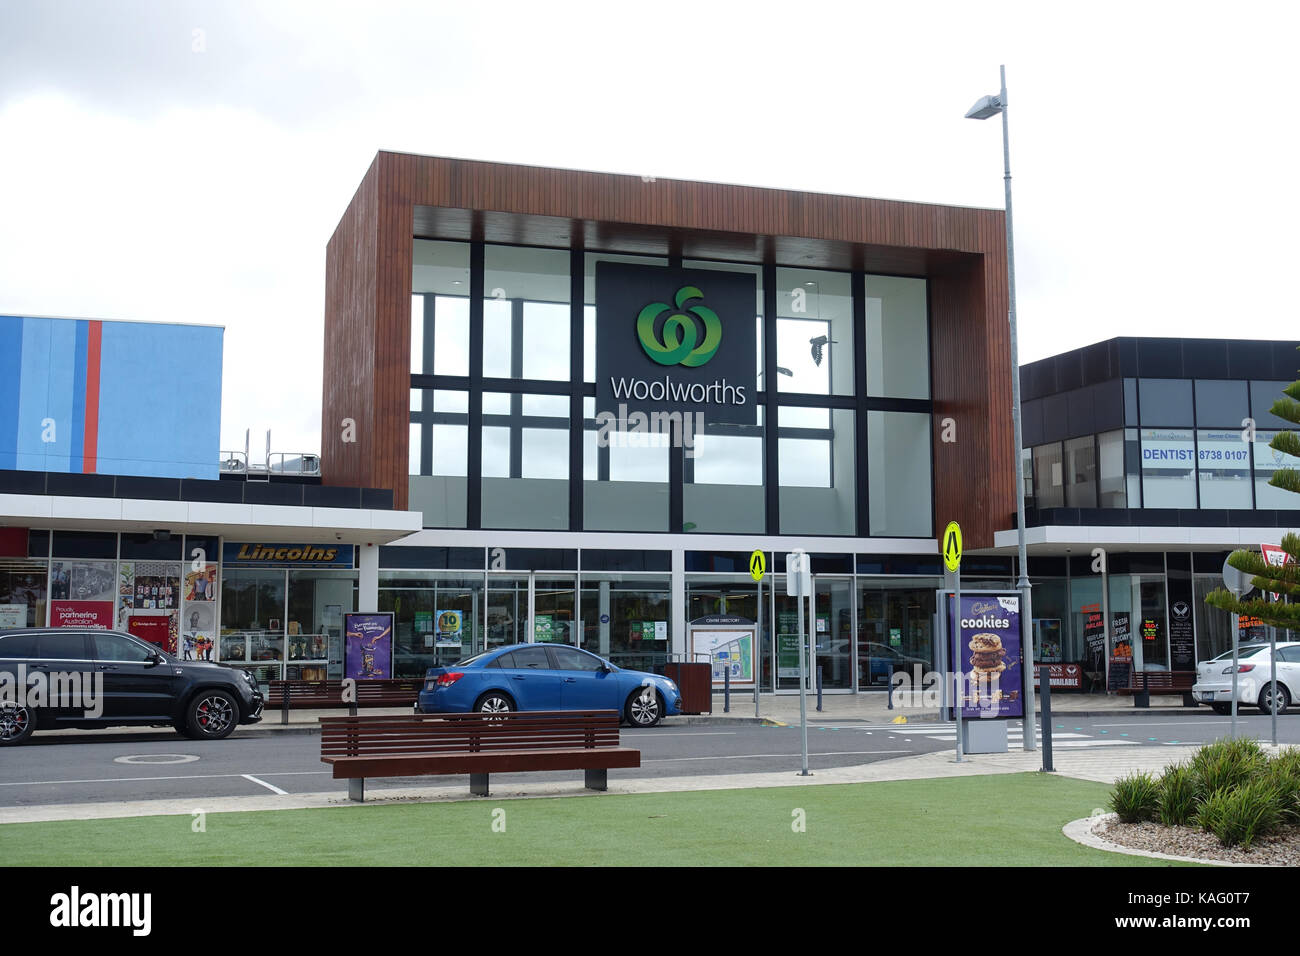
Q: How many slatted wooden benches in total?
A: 3